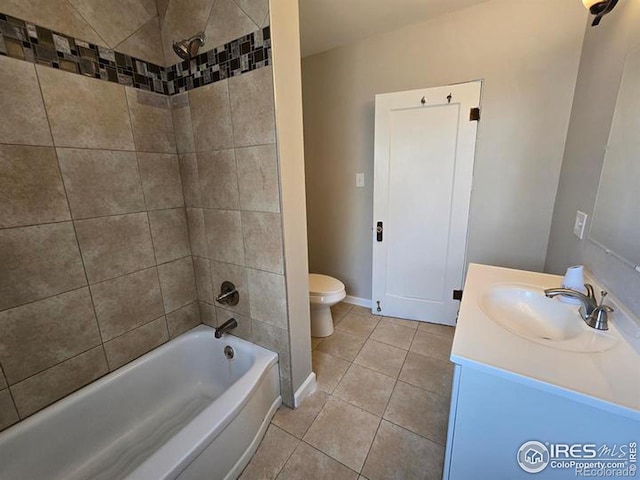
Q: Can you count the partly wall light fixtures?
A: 1